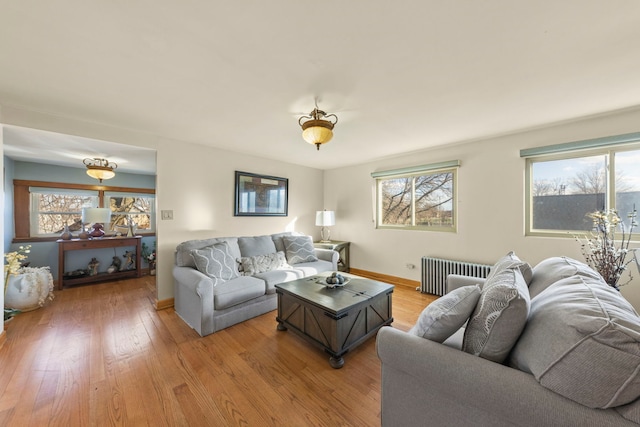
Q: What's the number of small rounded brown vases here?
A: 2